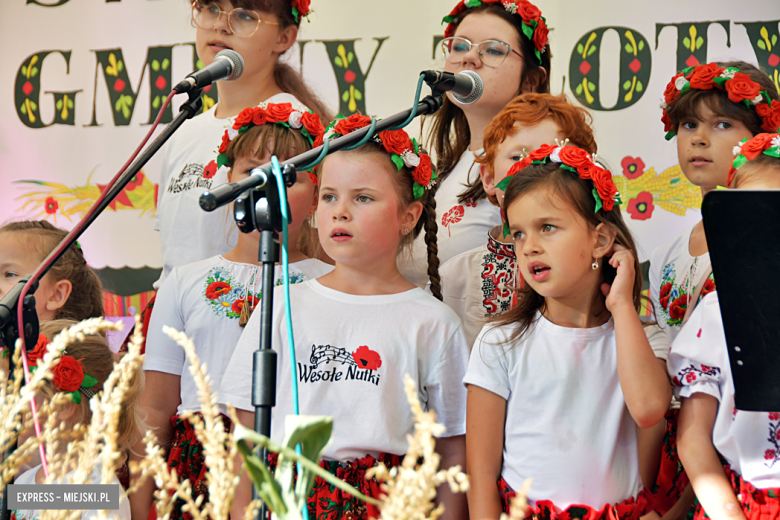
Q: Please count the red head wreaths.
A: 8